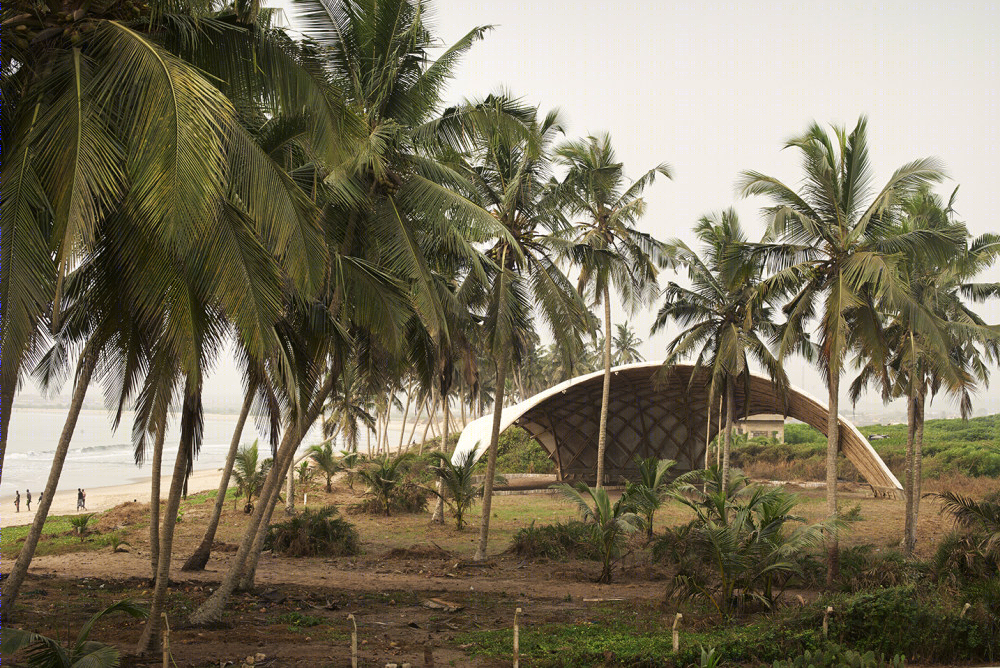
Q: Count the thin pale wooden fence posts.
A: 6